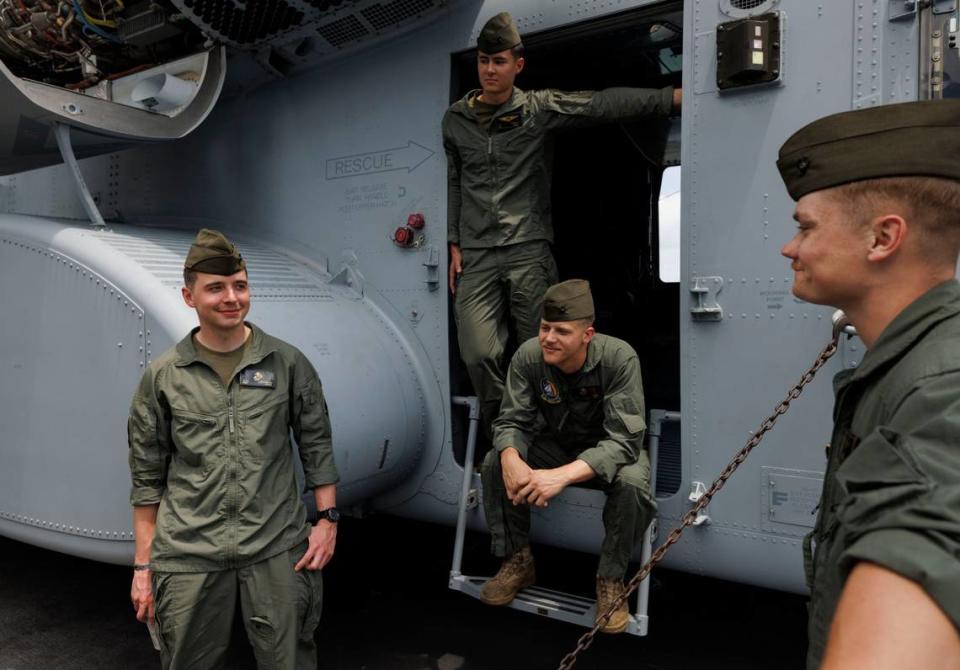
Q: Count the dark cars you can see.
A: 0